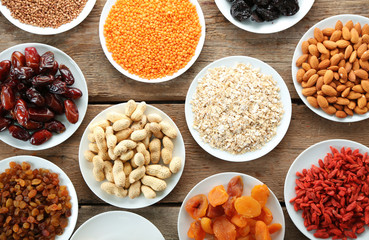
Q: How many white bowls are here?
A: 11